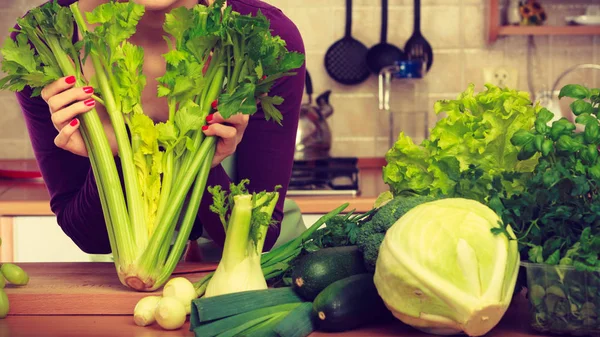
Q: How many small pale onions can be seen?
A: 3